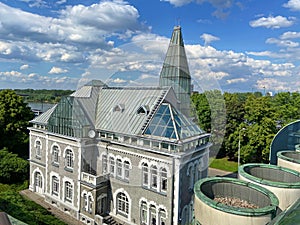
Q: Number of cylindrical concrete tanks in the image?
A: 3